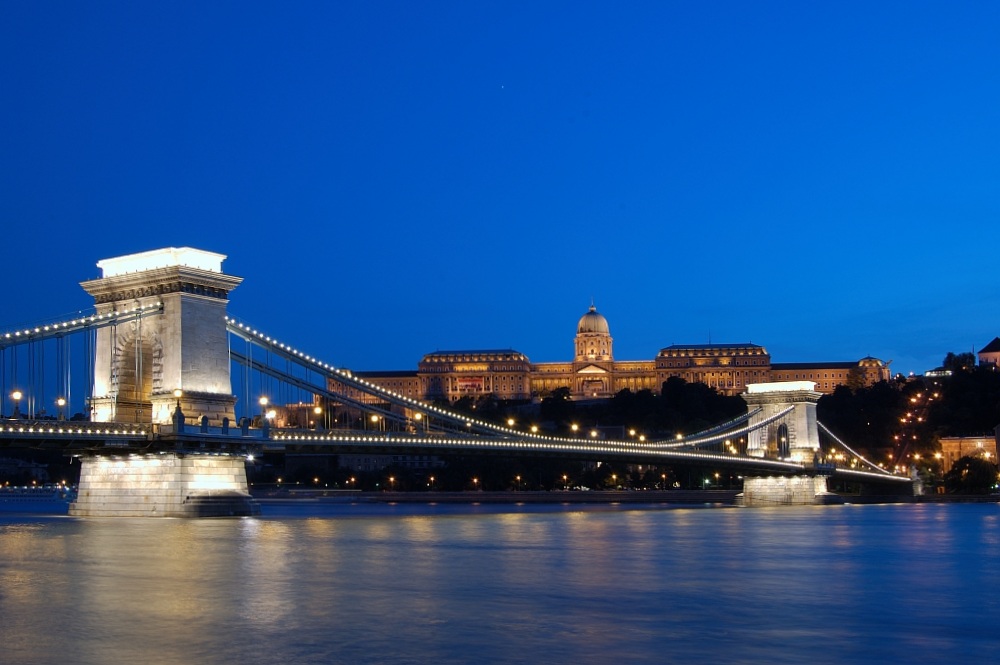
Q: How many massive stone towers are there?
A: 2